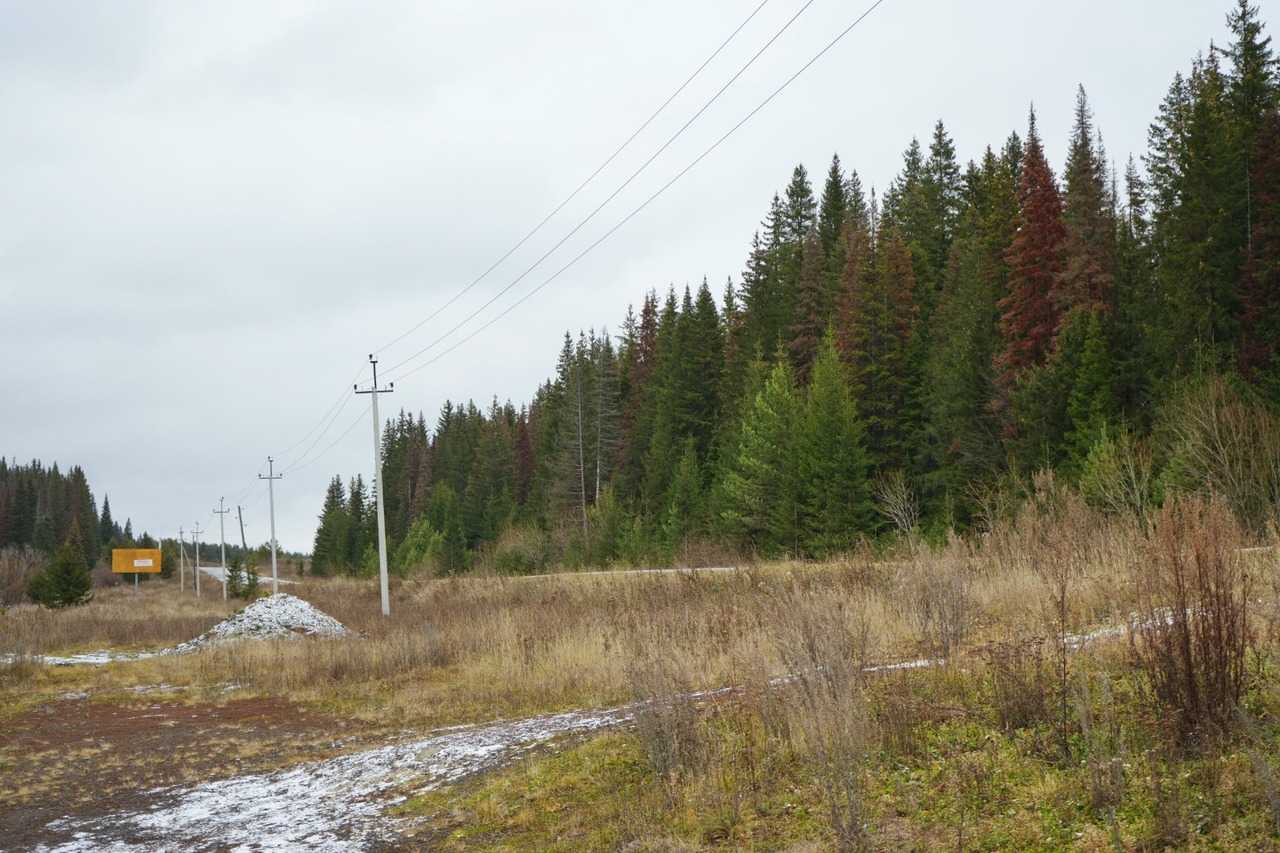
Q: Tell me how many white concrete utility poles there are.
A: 5